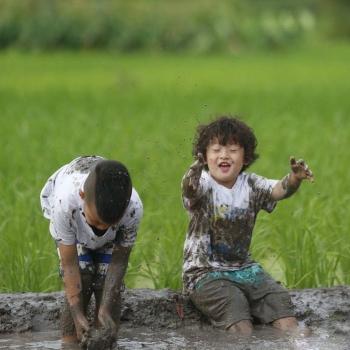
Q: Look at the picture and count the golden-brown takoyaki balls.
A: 0